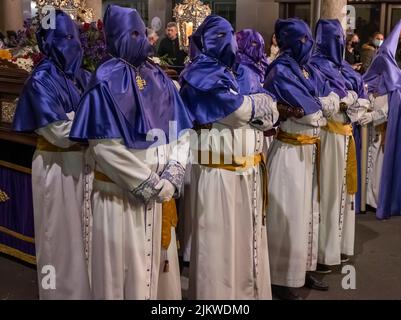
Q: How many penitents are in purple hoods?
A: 7